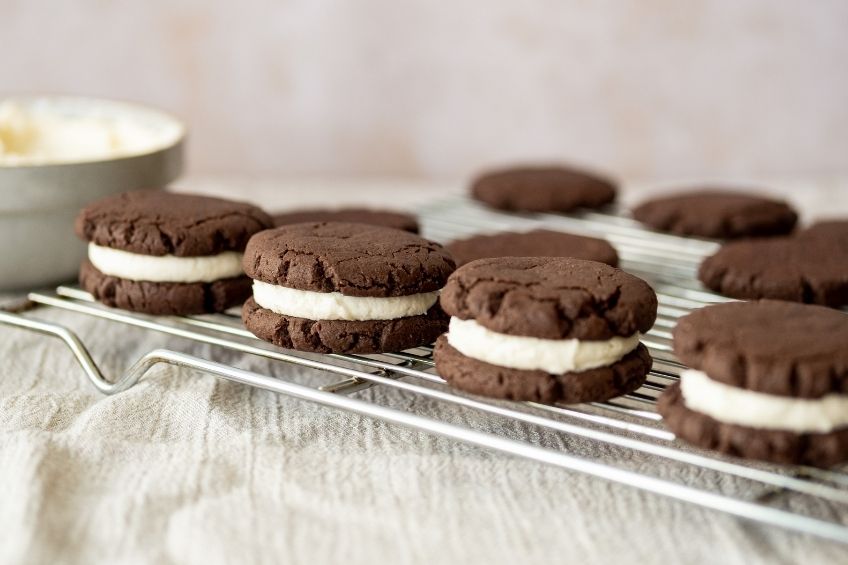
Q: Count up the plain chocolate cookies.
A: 6